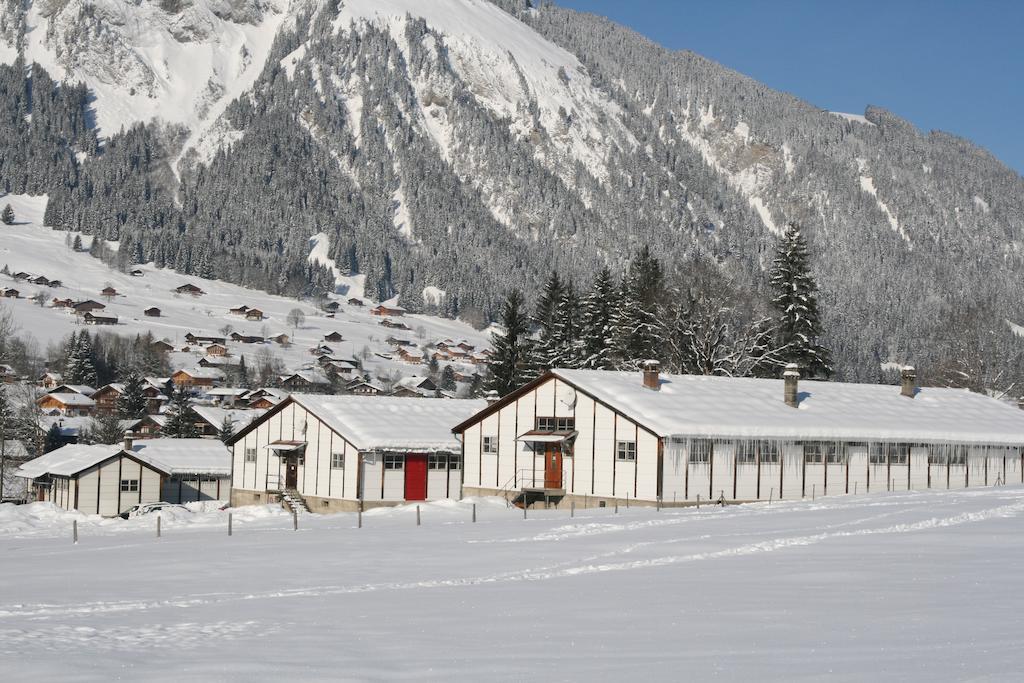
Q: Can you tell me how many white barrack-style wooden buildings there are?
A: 3